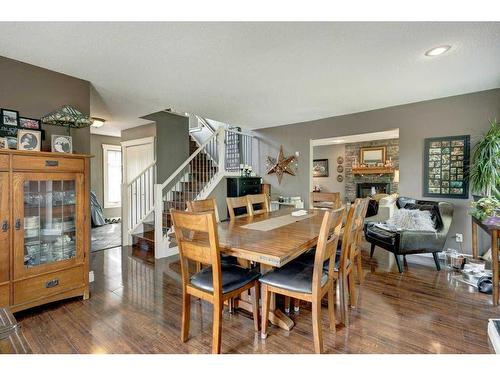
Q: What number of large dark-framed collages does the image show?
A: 1